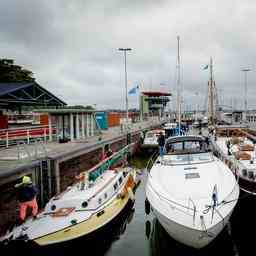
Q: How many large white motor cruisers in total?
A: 1